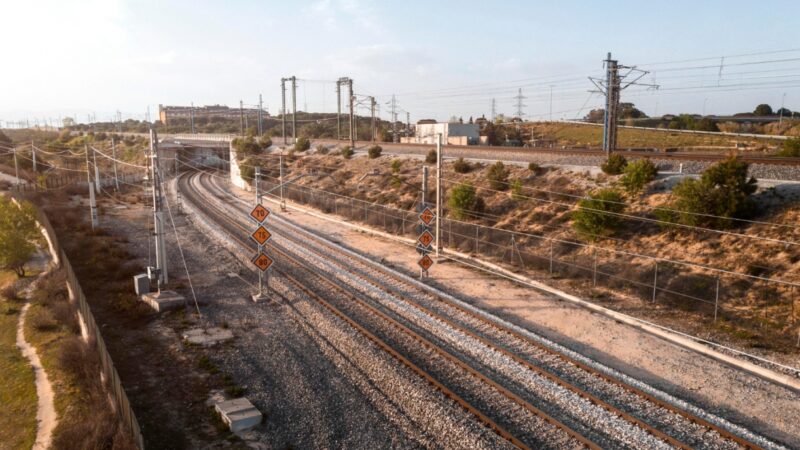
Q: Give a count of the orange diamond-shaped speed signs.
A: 6